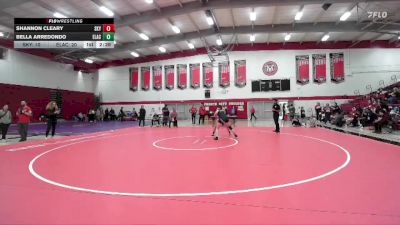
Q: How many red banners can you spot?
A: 12